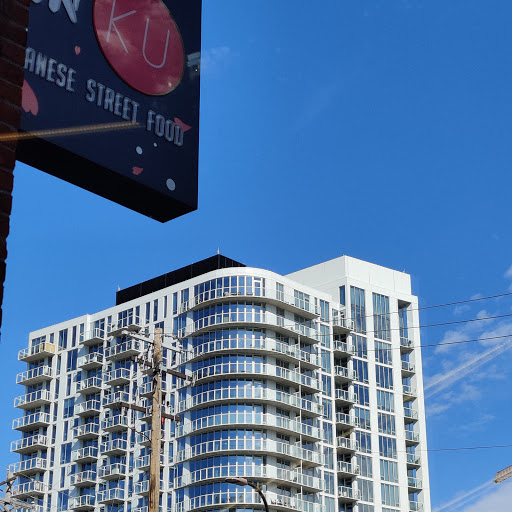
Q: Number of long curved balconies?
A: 9